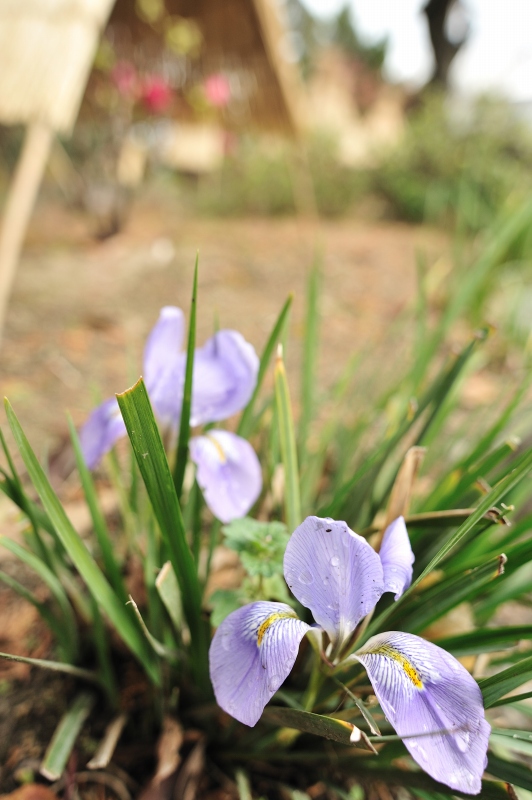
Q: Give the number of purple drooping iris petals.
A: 4